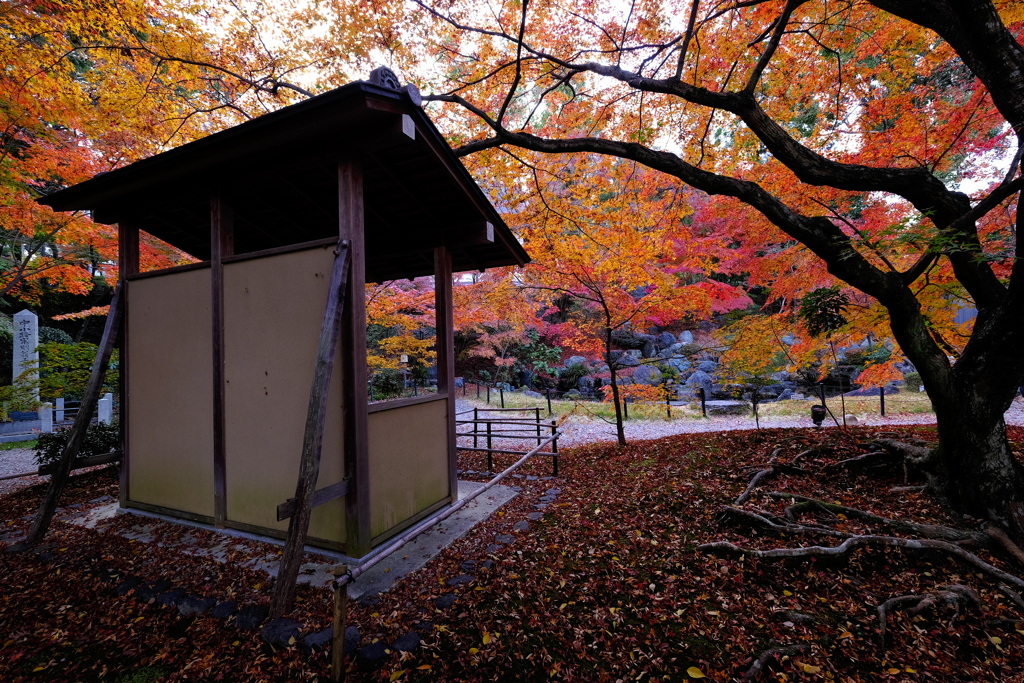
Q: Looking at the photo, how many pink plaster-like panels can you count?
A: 3